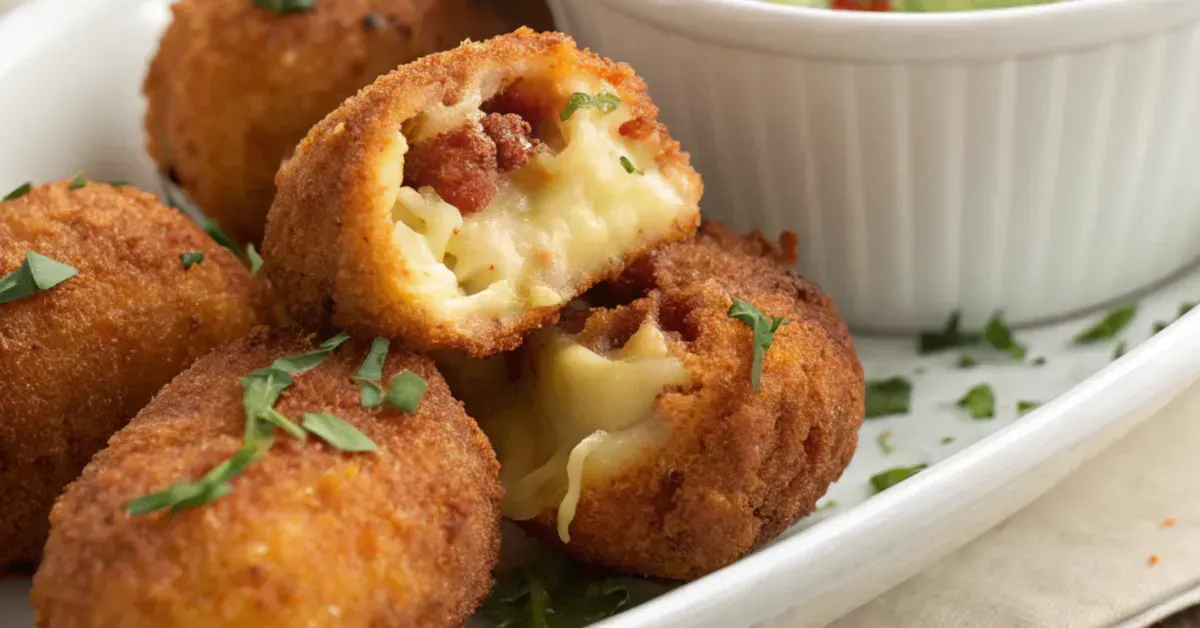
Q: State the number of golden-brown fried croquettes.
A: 5